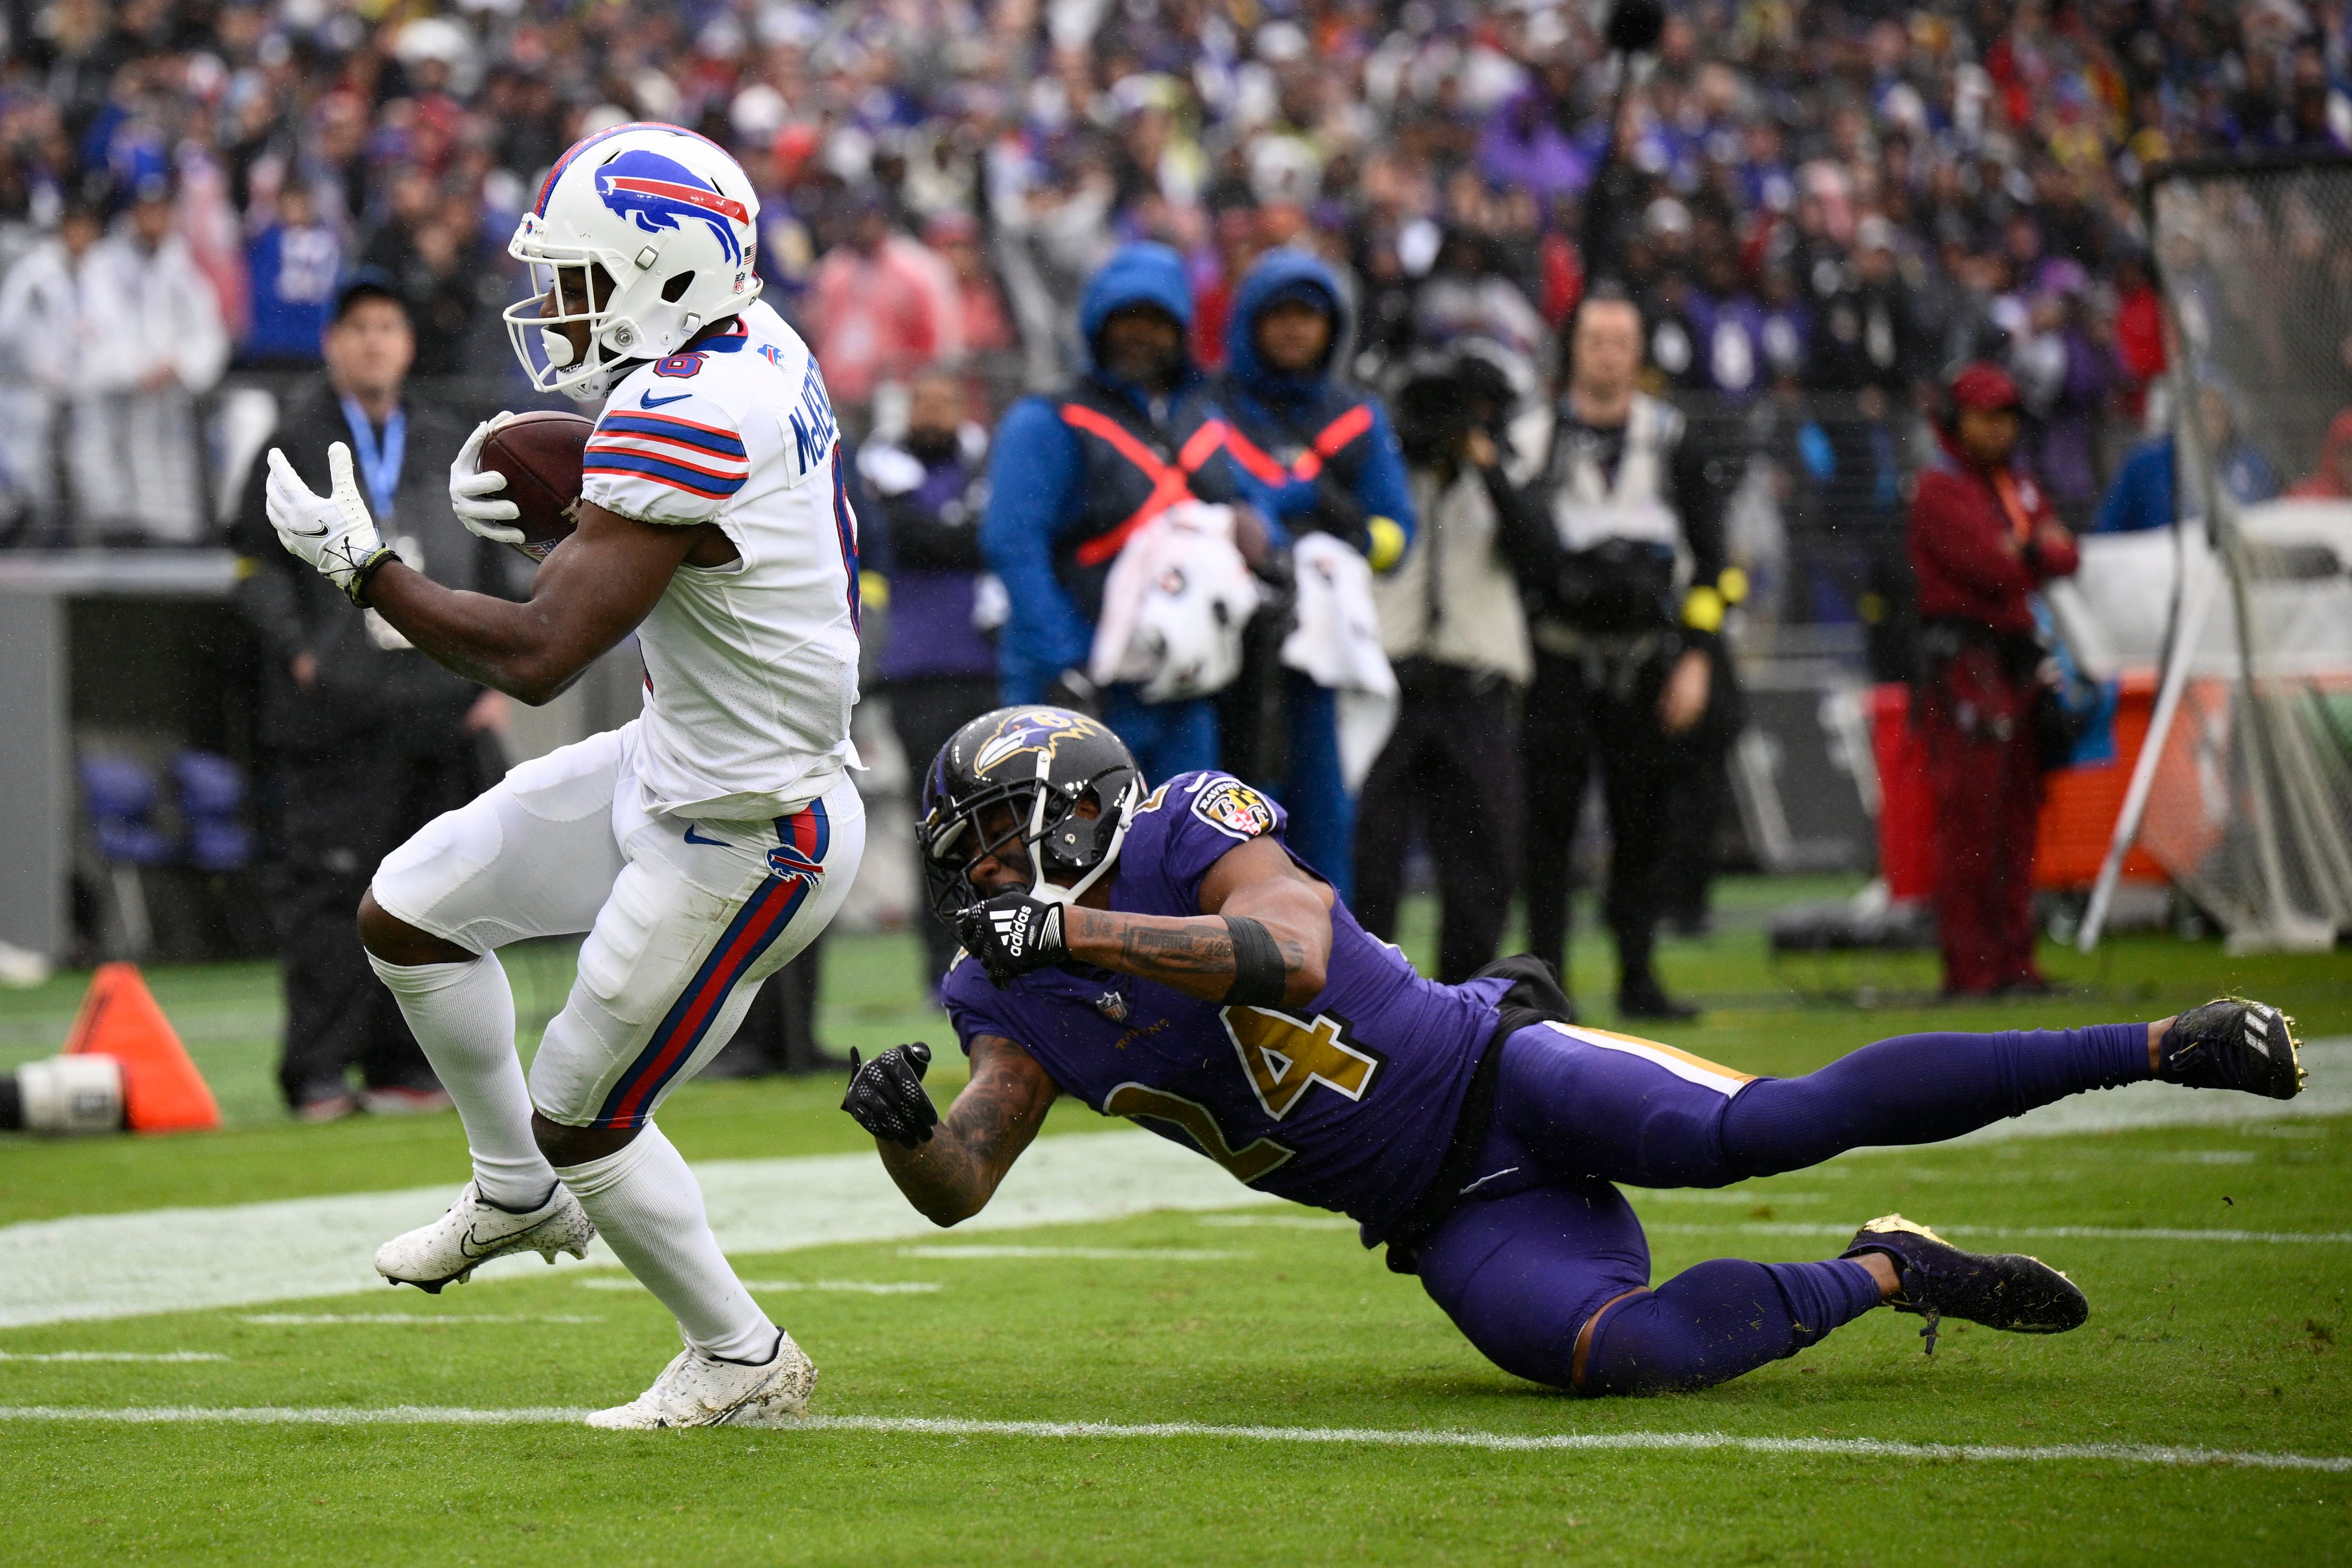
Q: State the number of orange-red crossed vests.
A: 2